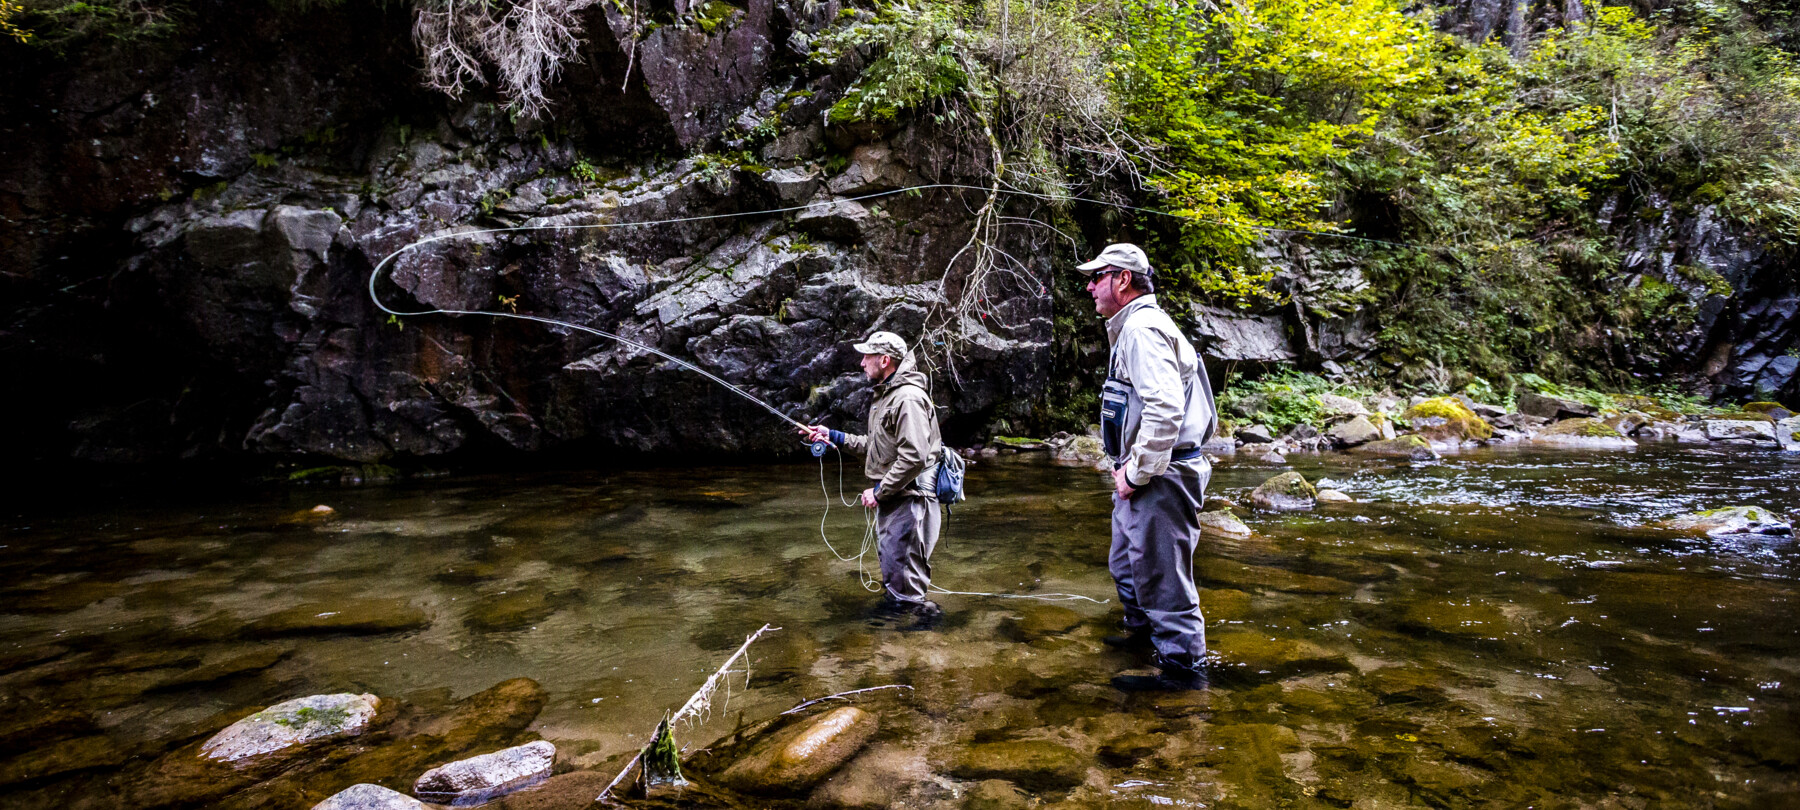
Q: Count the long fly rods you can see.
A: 1